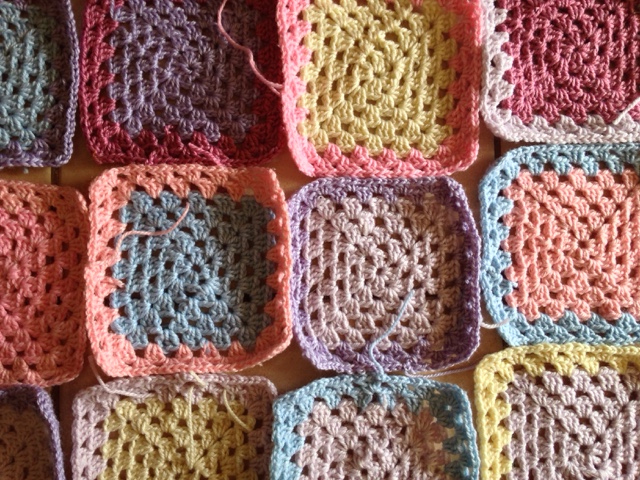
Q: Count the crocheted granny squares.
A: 12